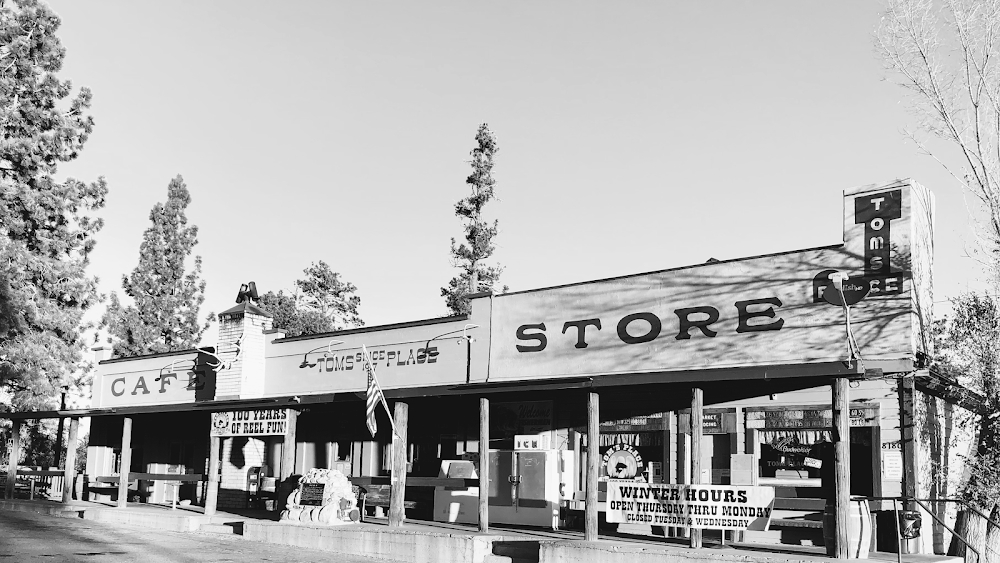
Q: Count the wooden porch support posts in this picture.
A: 10